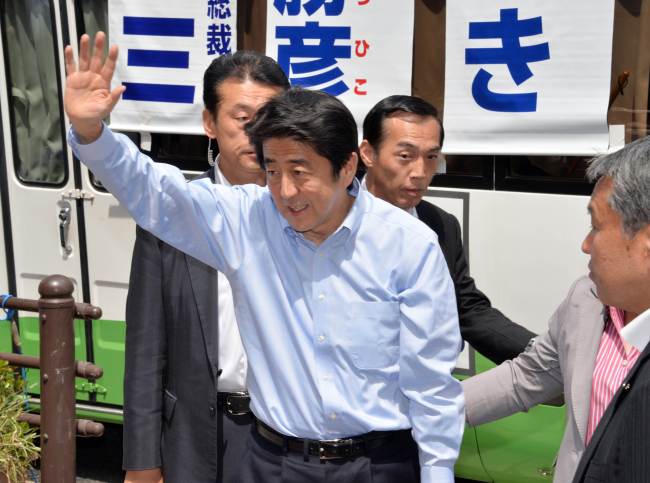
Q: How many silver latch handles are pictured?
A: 1